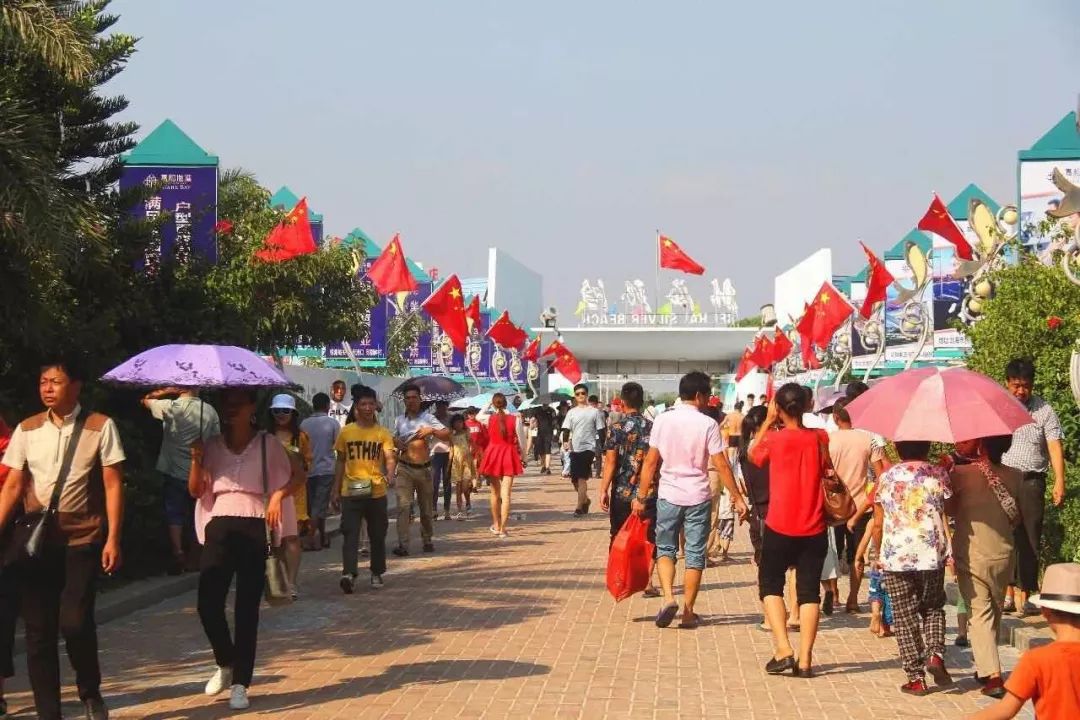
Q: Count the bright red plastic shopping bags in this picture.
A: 1